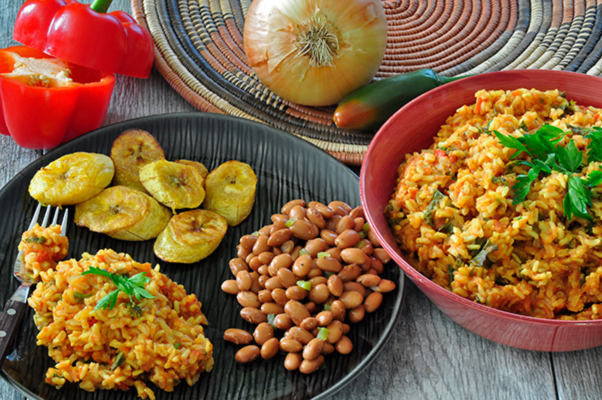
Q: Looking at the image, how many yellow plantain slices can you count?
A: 7